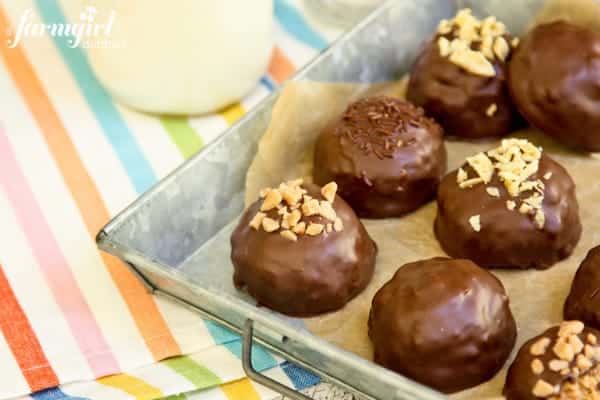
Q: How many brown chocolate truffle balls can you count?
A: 8